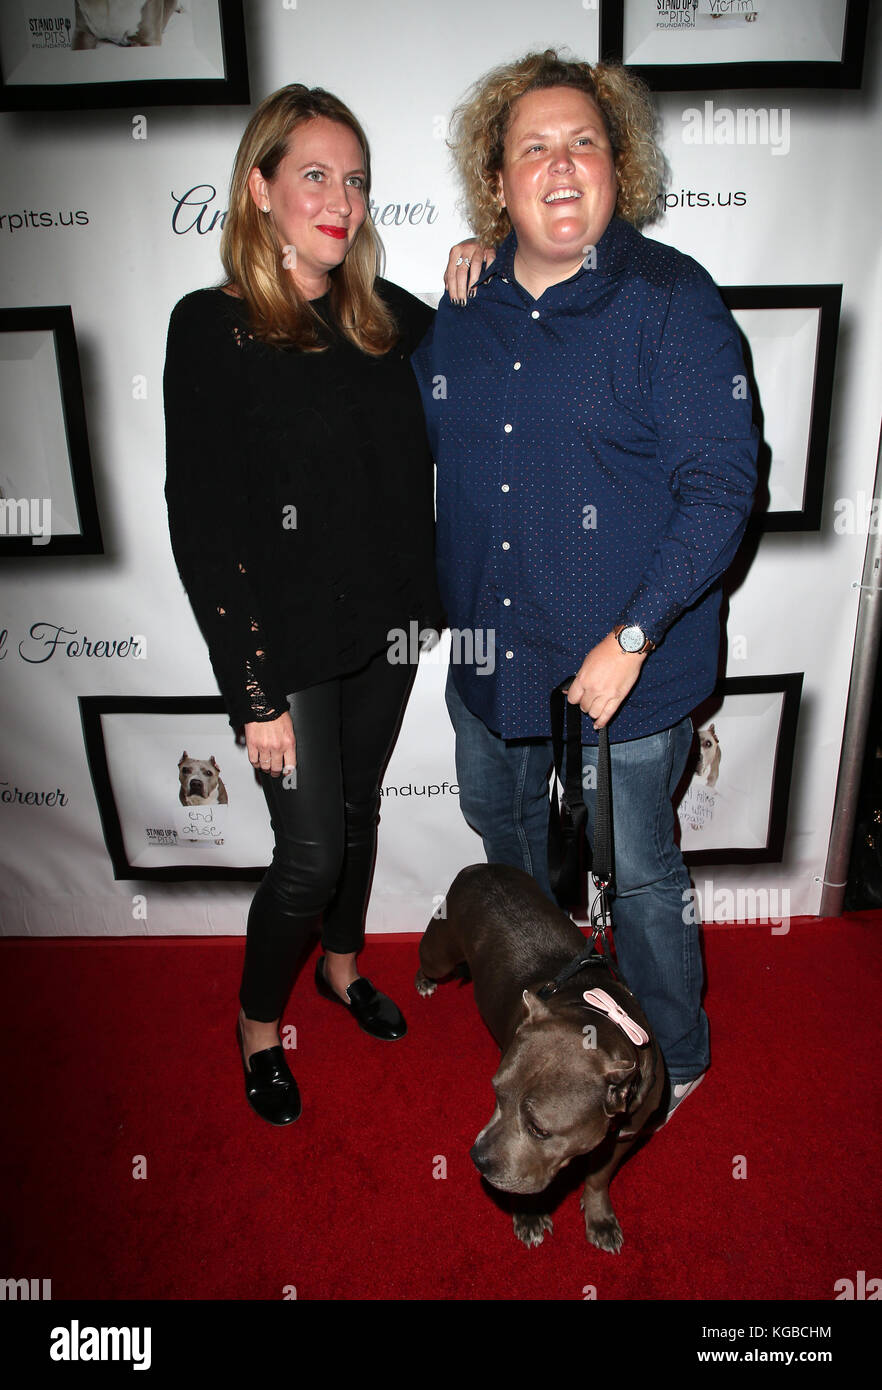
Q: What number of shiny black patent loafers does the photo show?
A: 2